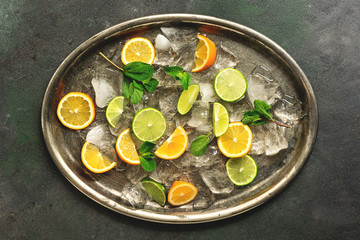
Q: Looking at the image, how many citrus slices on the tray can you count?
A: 15